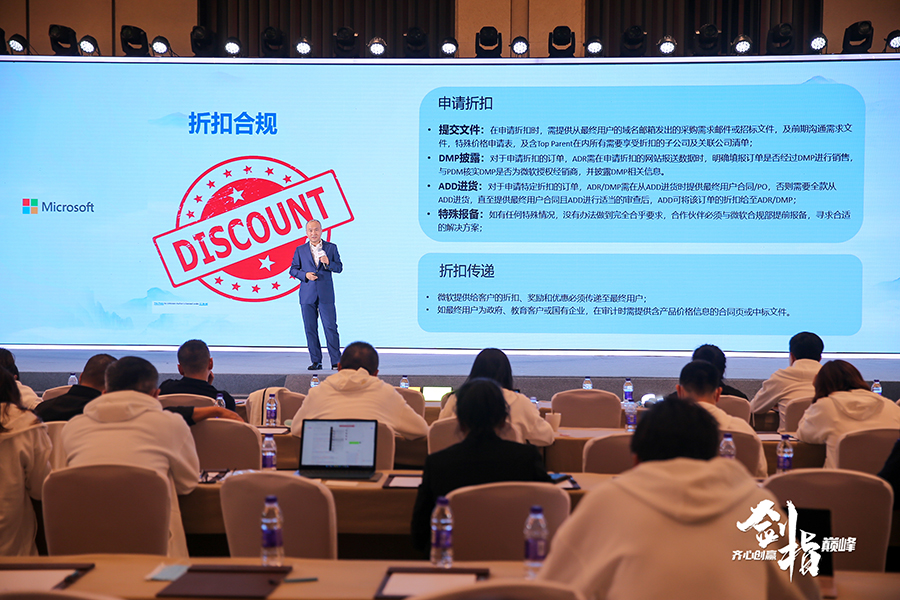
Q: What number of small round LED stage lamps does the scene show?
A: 13